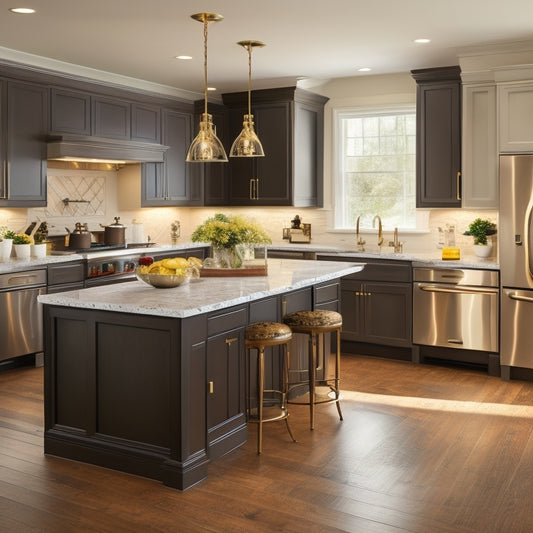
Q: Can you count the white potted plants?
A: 4